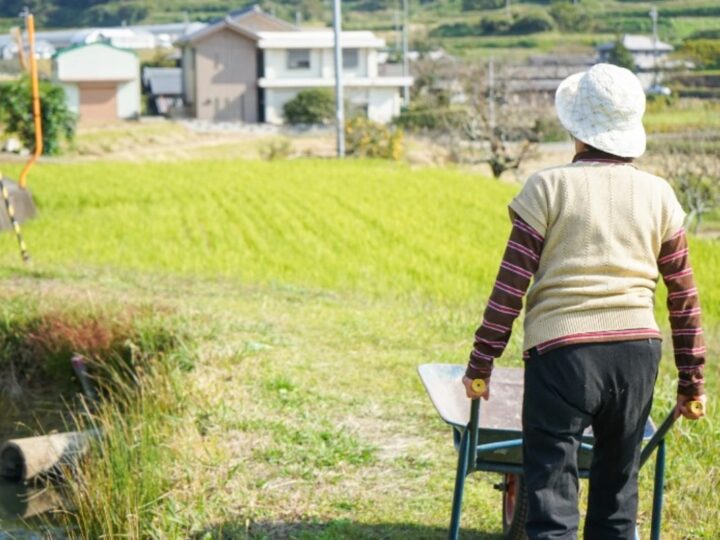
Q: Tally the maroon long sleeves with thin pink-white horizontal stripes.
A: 2